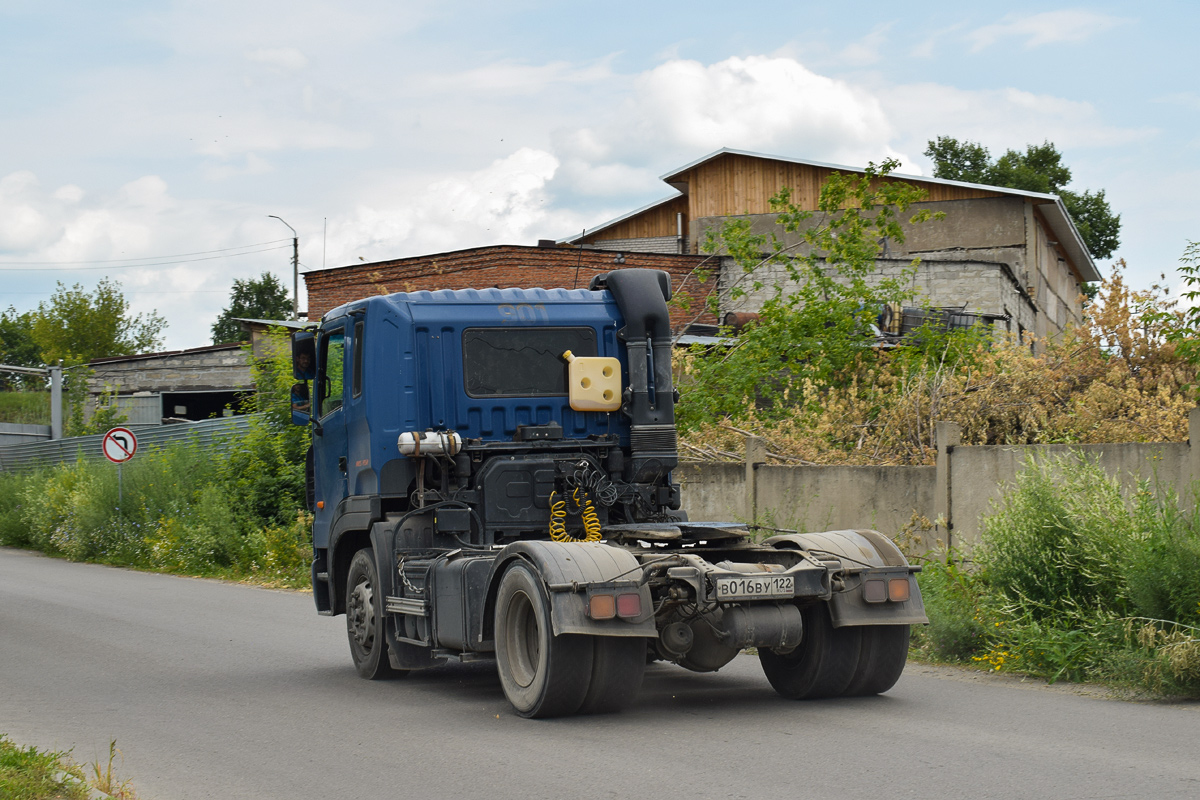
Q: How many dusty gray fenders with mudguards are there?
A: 2